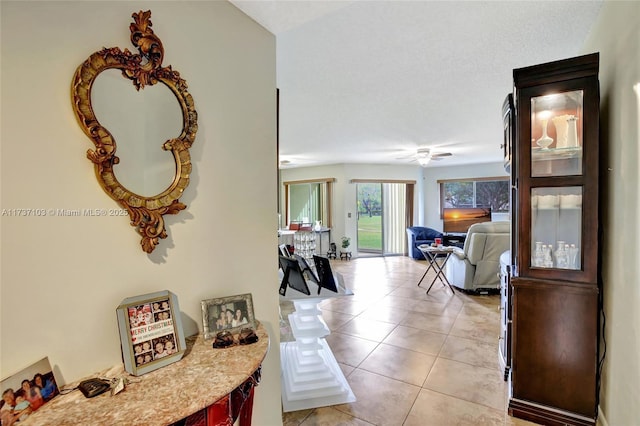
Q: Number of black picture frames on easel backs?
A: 3